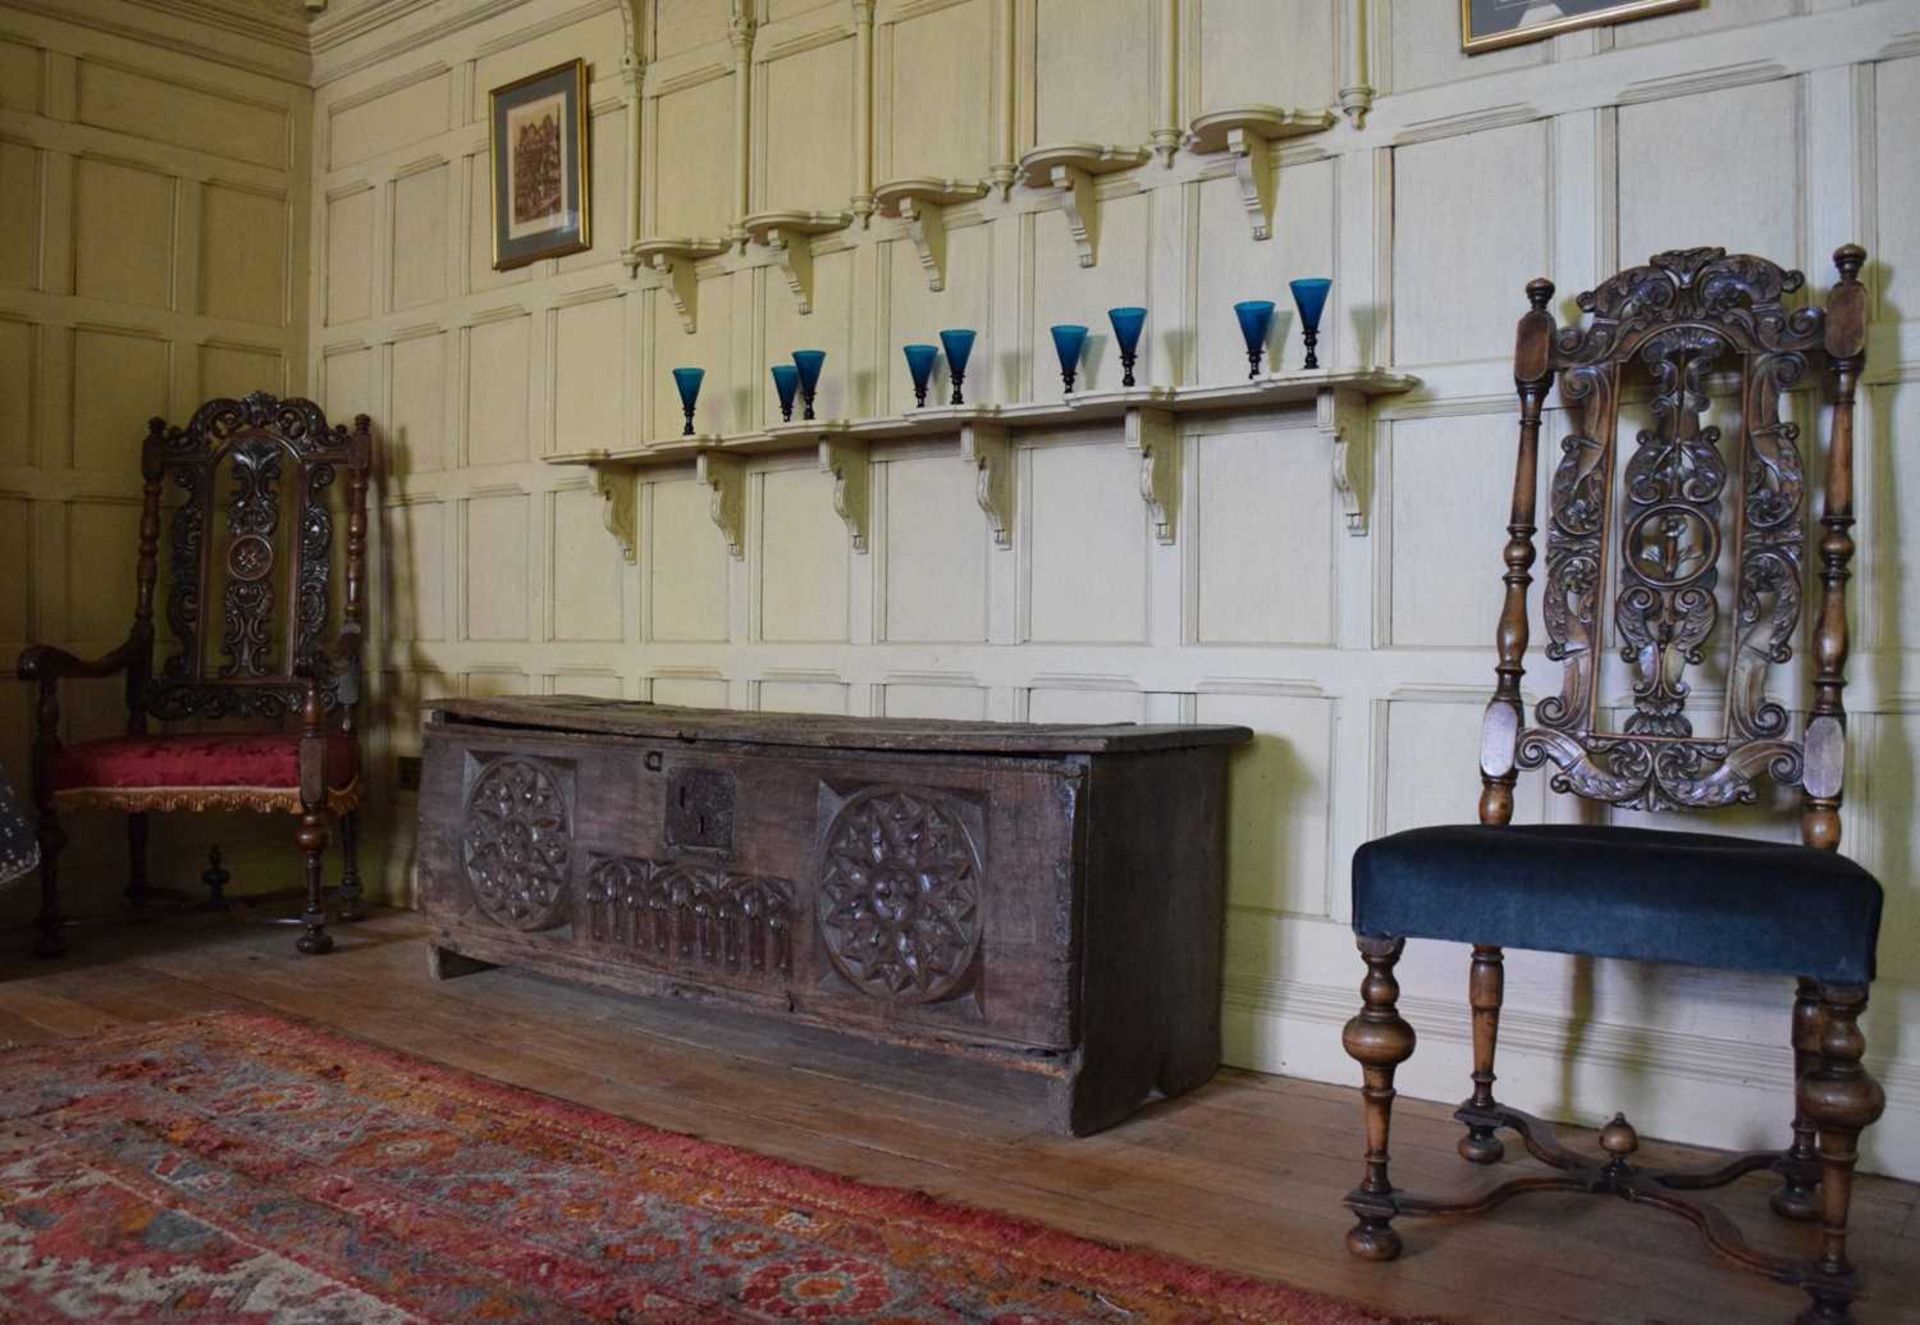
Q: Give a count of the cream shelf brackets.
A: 11